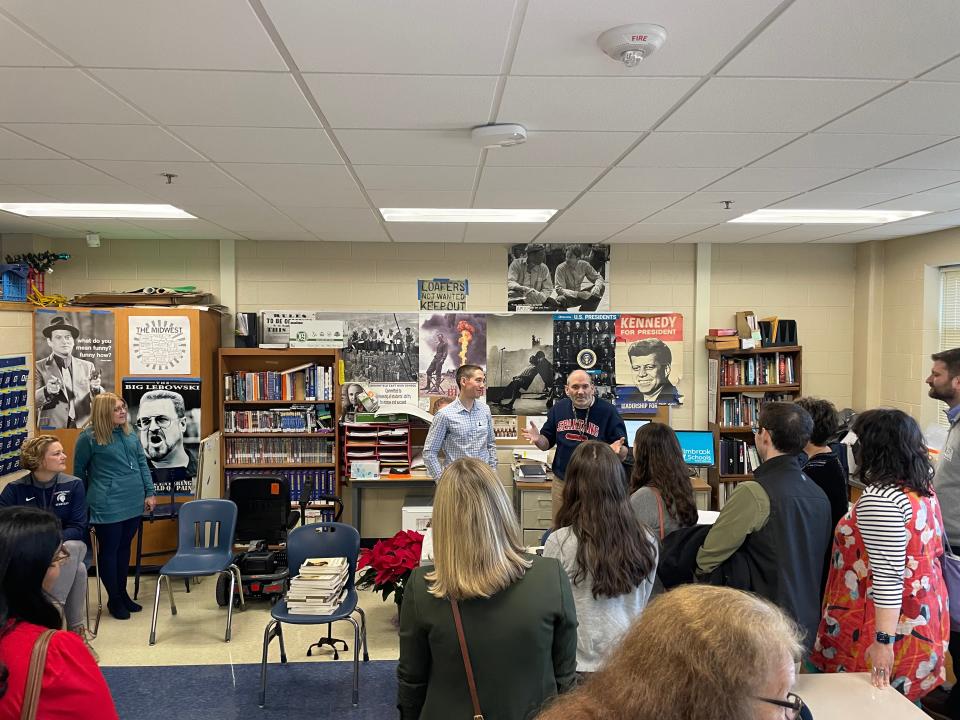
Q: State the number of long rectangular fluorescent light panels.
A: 3